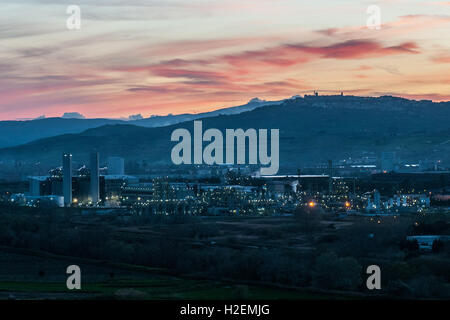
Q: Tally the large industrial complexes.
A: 1